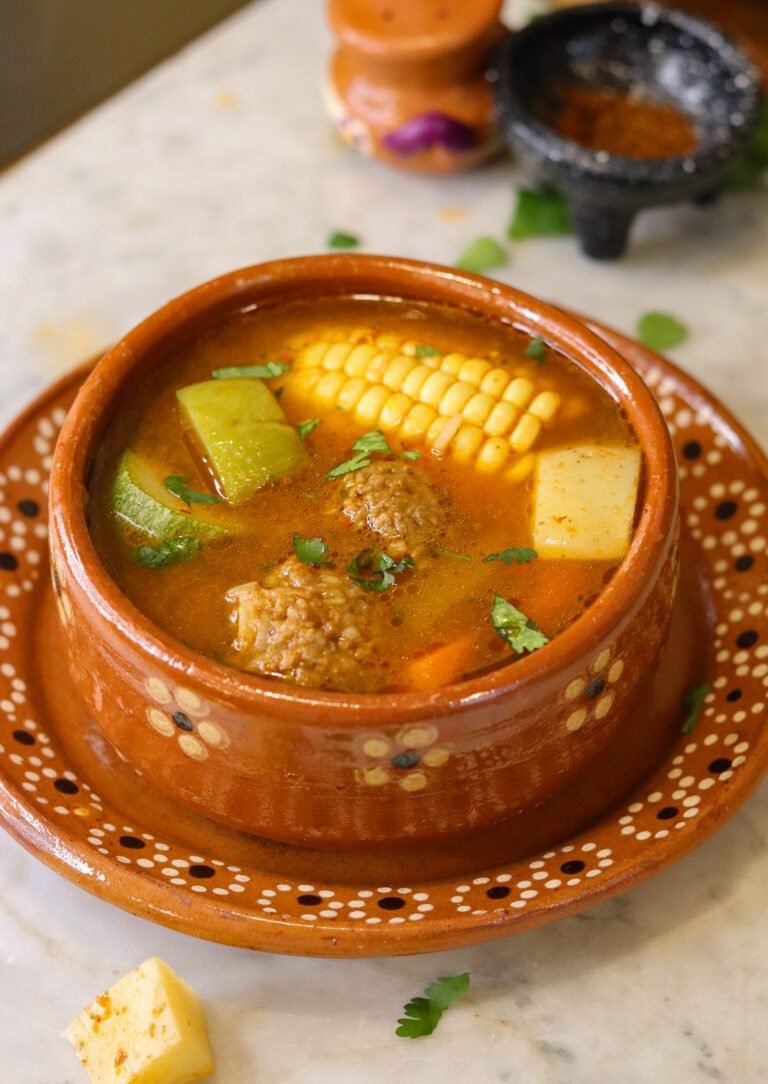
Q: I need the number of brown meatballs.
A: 2